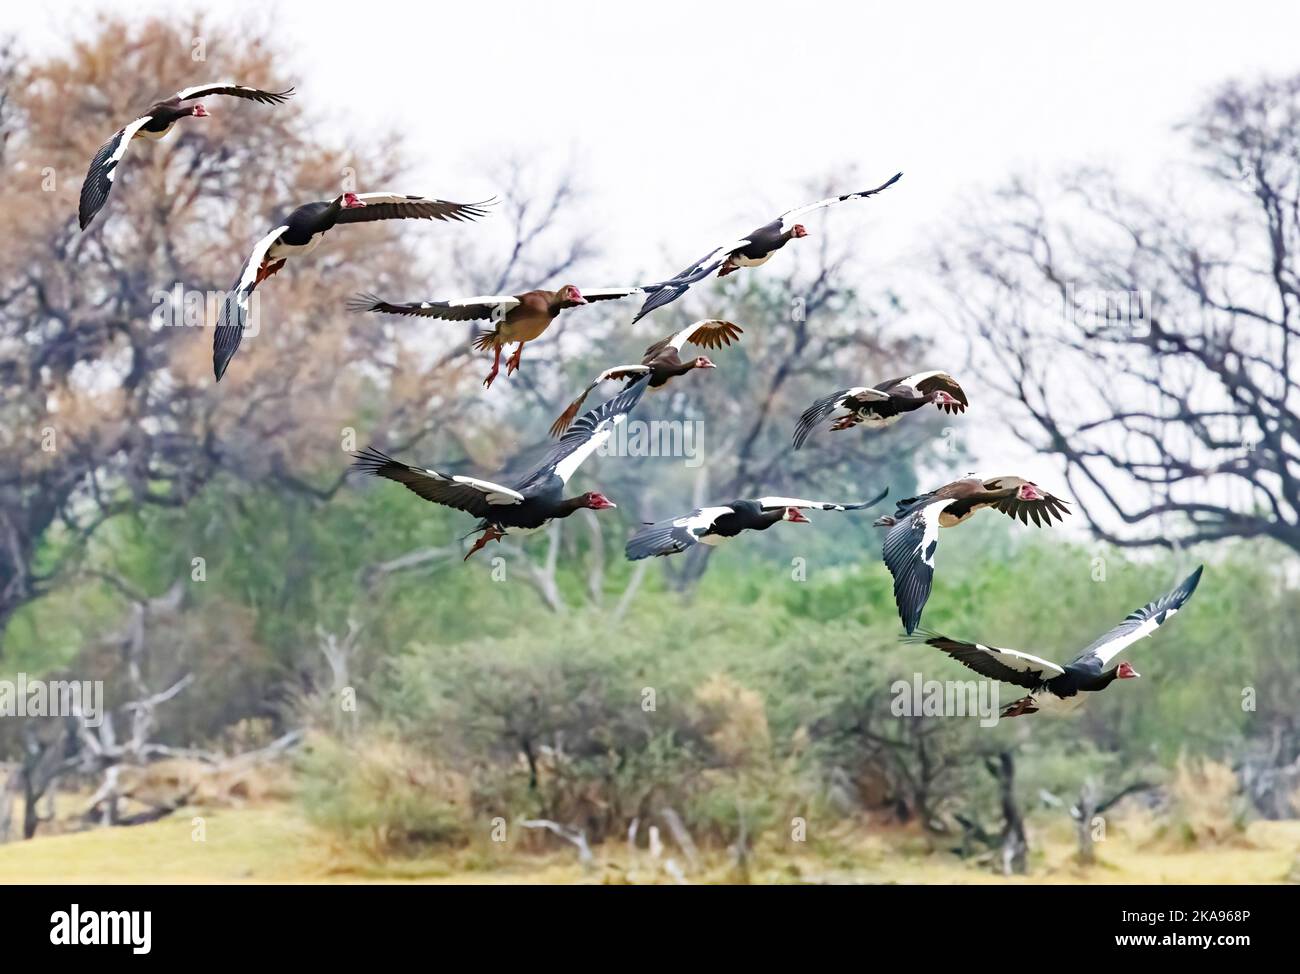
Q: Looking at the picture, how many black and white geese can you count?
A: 9